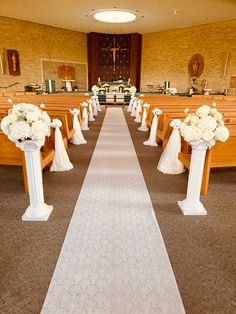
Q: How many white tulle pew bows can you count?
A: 12